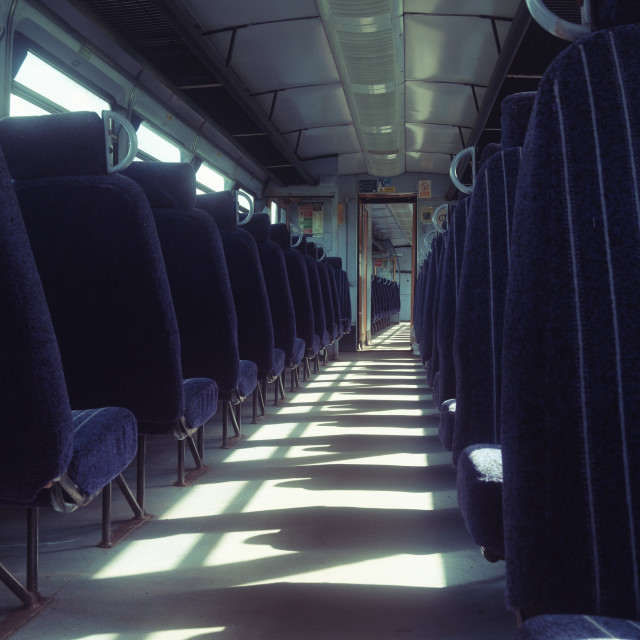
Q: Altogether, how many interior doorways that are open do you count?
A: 1